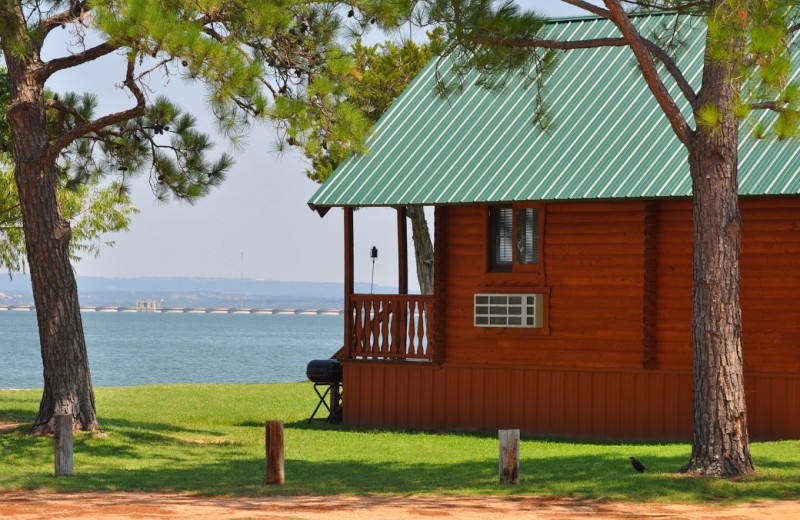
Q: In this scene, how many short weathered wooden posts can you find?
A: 3